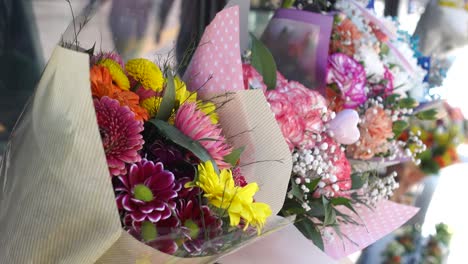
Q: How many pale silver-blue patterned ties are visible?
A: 0